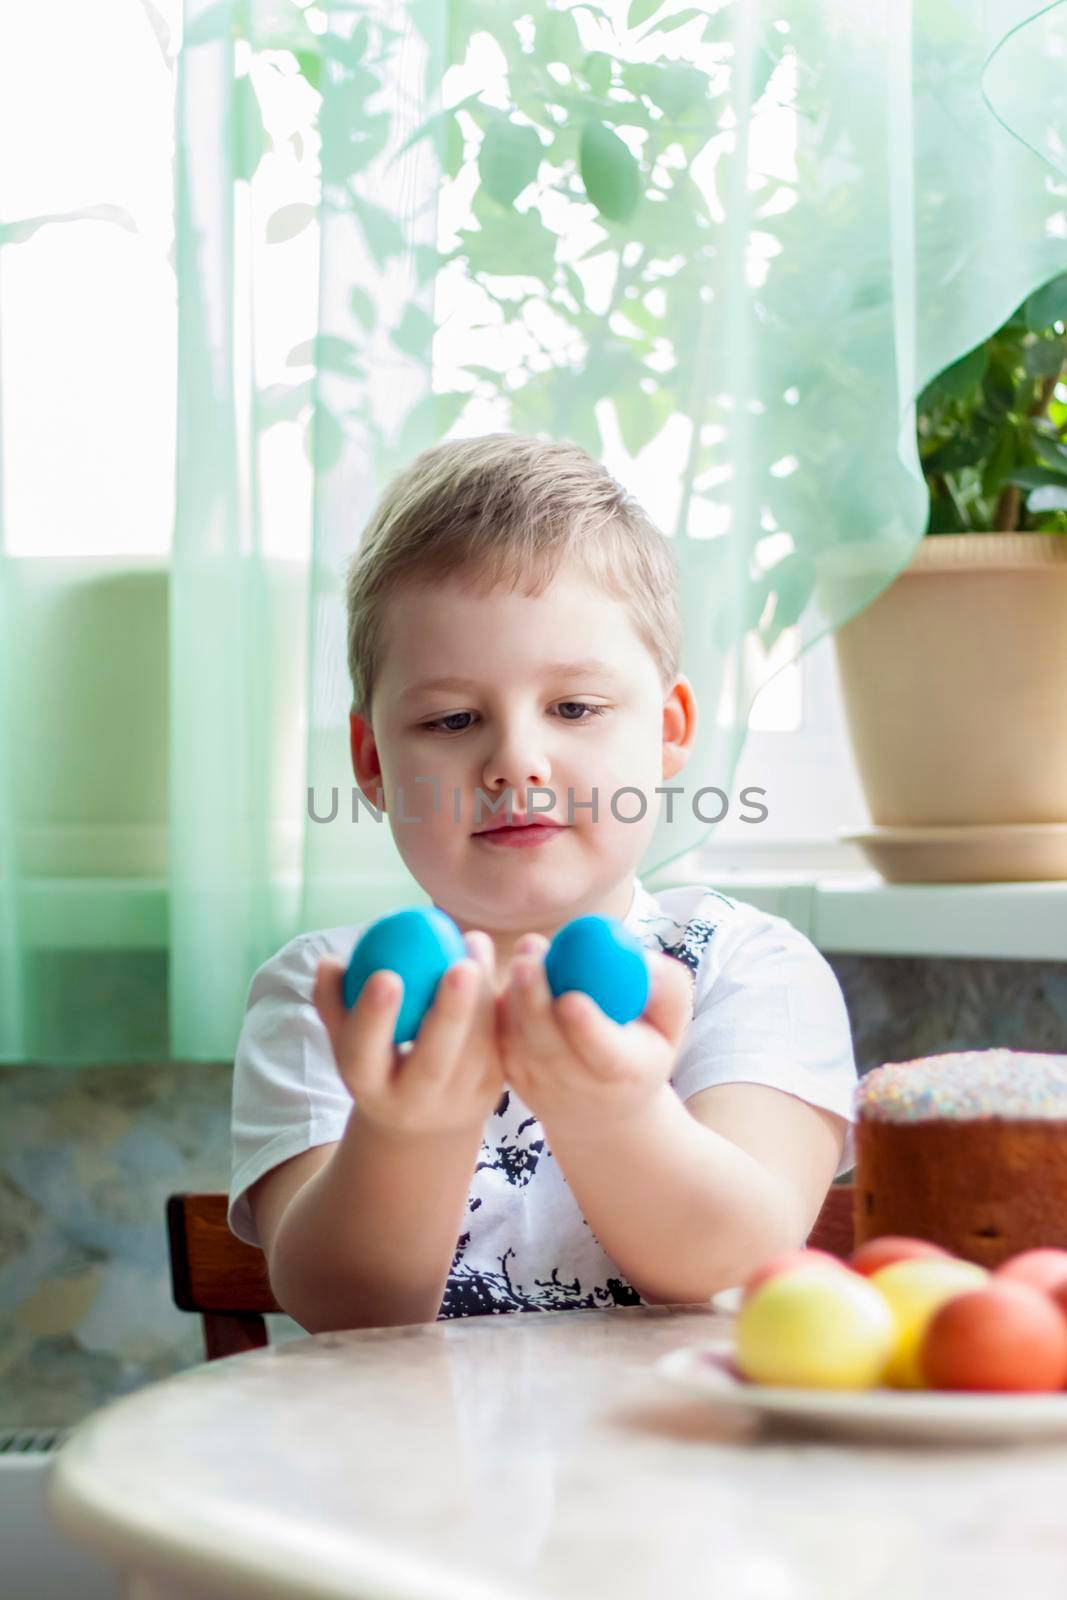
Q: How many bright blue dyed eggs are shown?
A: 2